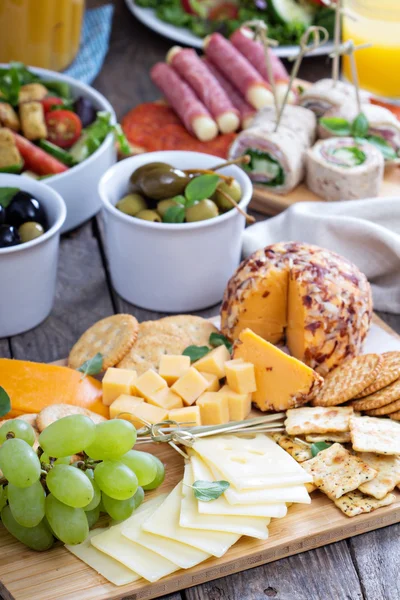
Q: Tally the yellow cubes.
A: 13